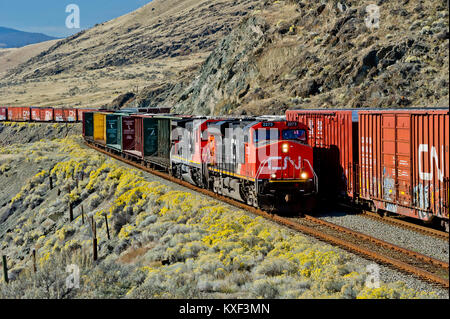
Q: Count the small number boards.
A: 2